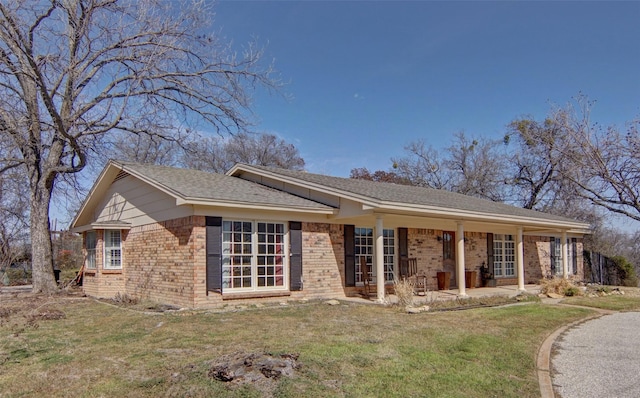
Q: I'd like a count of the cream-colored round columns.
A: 4